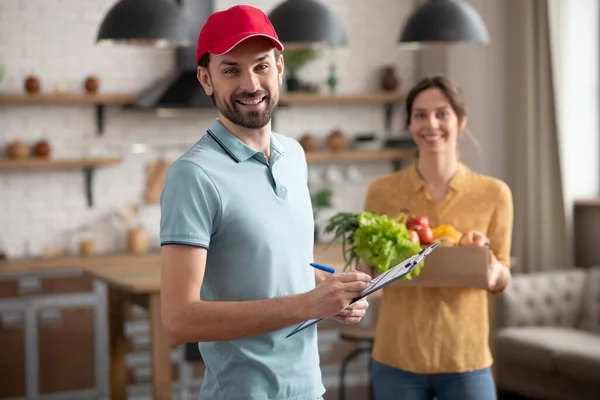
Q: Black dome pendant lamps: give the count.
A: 3